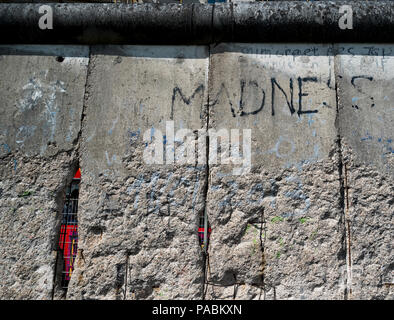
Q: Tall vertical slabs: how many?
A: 4